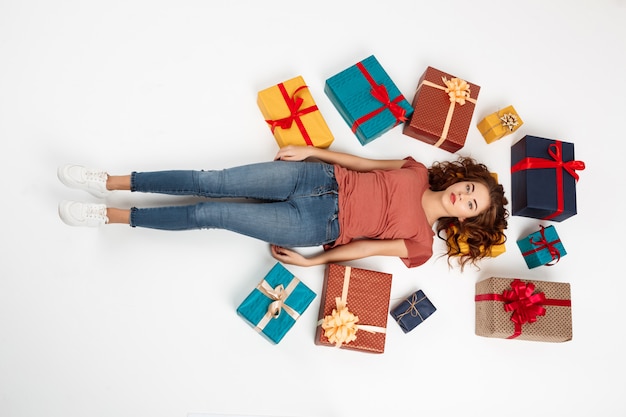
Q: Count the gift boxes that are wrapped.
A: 11